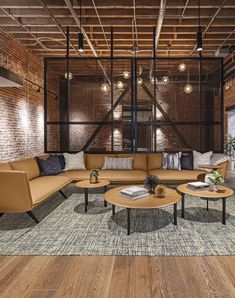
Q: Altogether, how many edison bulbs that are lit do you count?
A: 9